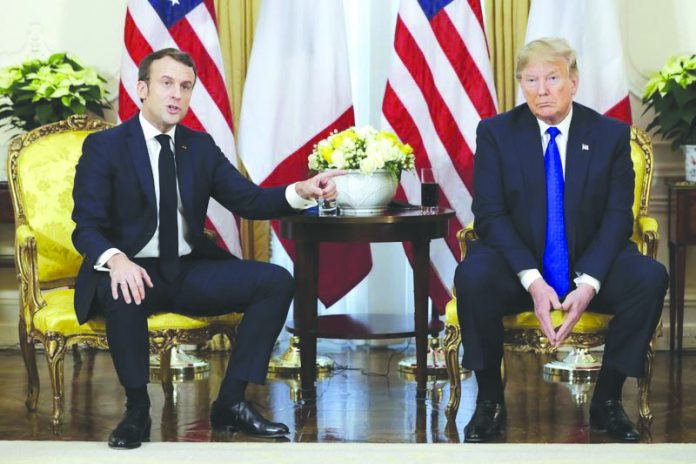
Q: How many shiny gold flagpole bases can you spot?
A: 4